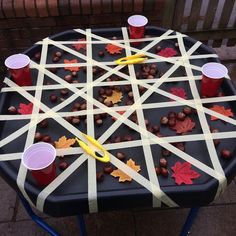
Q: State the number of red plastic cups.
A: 4